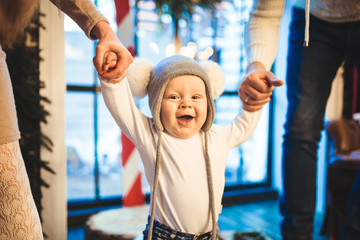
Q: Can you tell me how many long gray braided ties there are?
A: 2